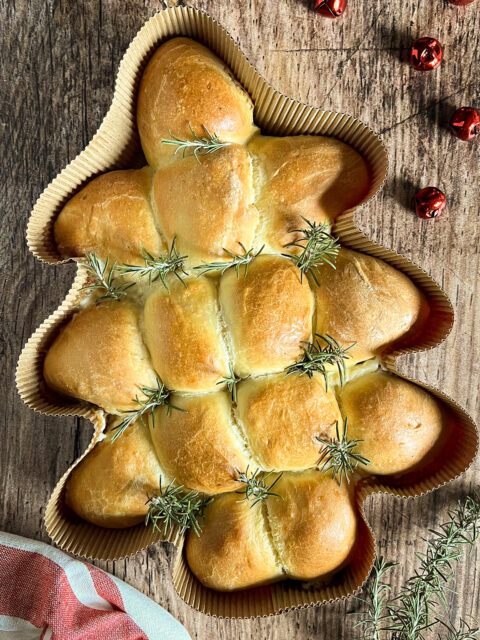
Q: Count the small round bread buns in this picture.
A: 14